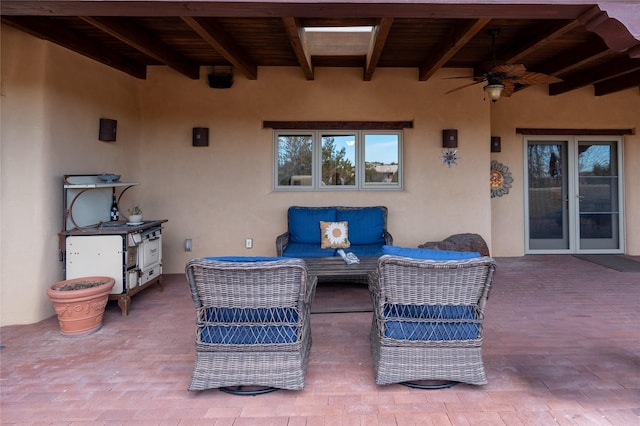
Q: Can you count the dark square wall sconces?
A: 4